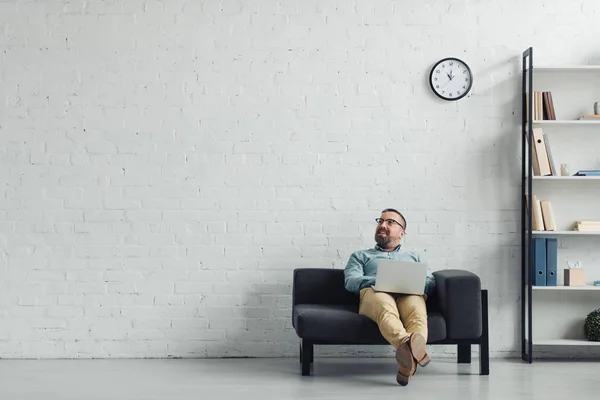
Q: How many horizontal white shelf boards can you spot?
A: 6